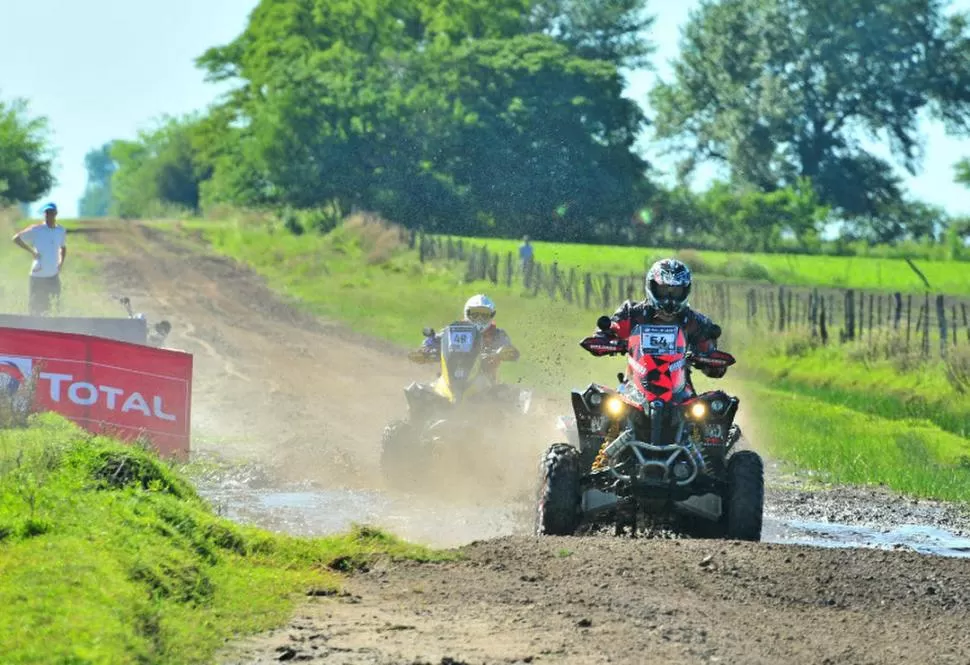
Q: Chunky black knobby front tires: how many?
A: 2